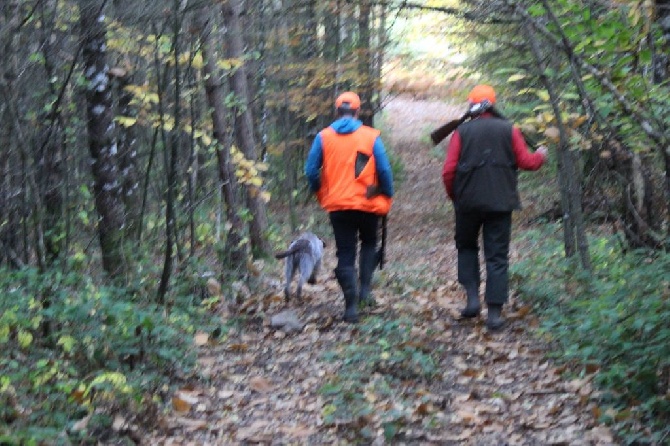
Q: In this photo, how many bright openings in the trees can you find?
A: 1